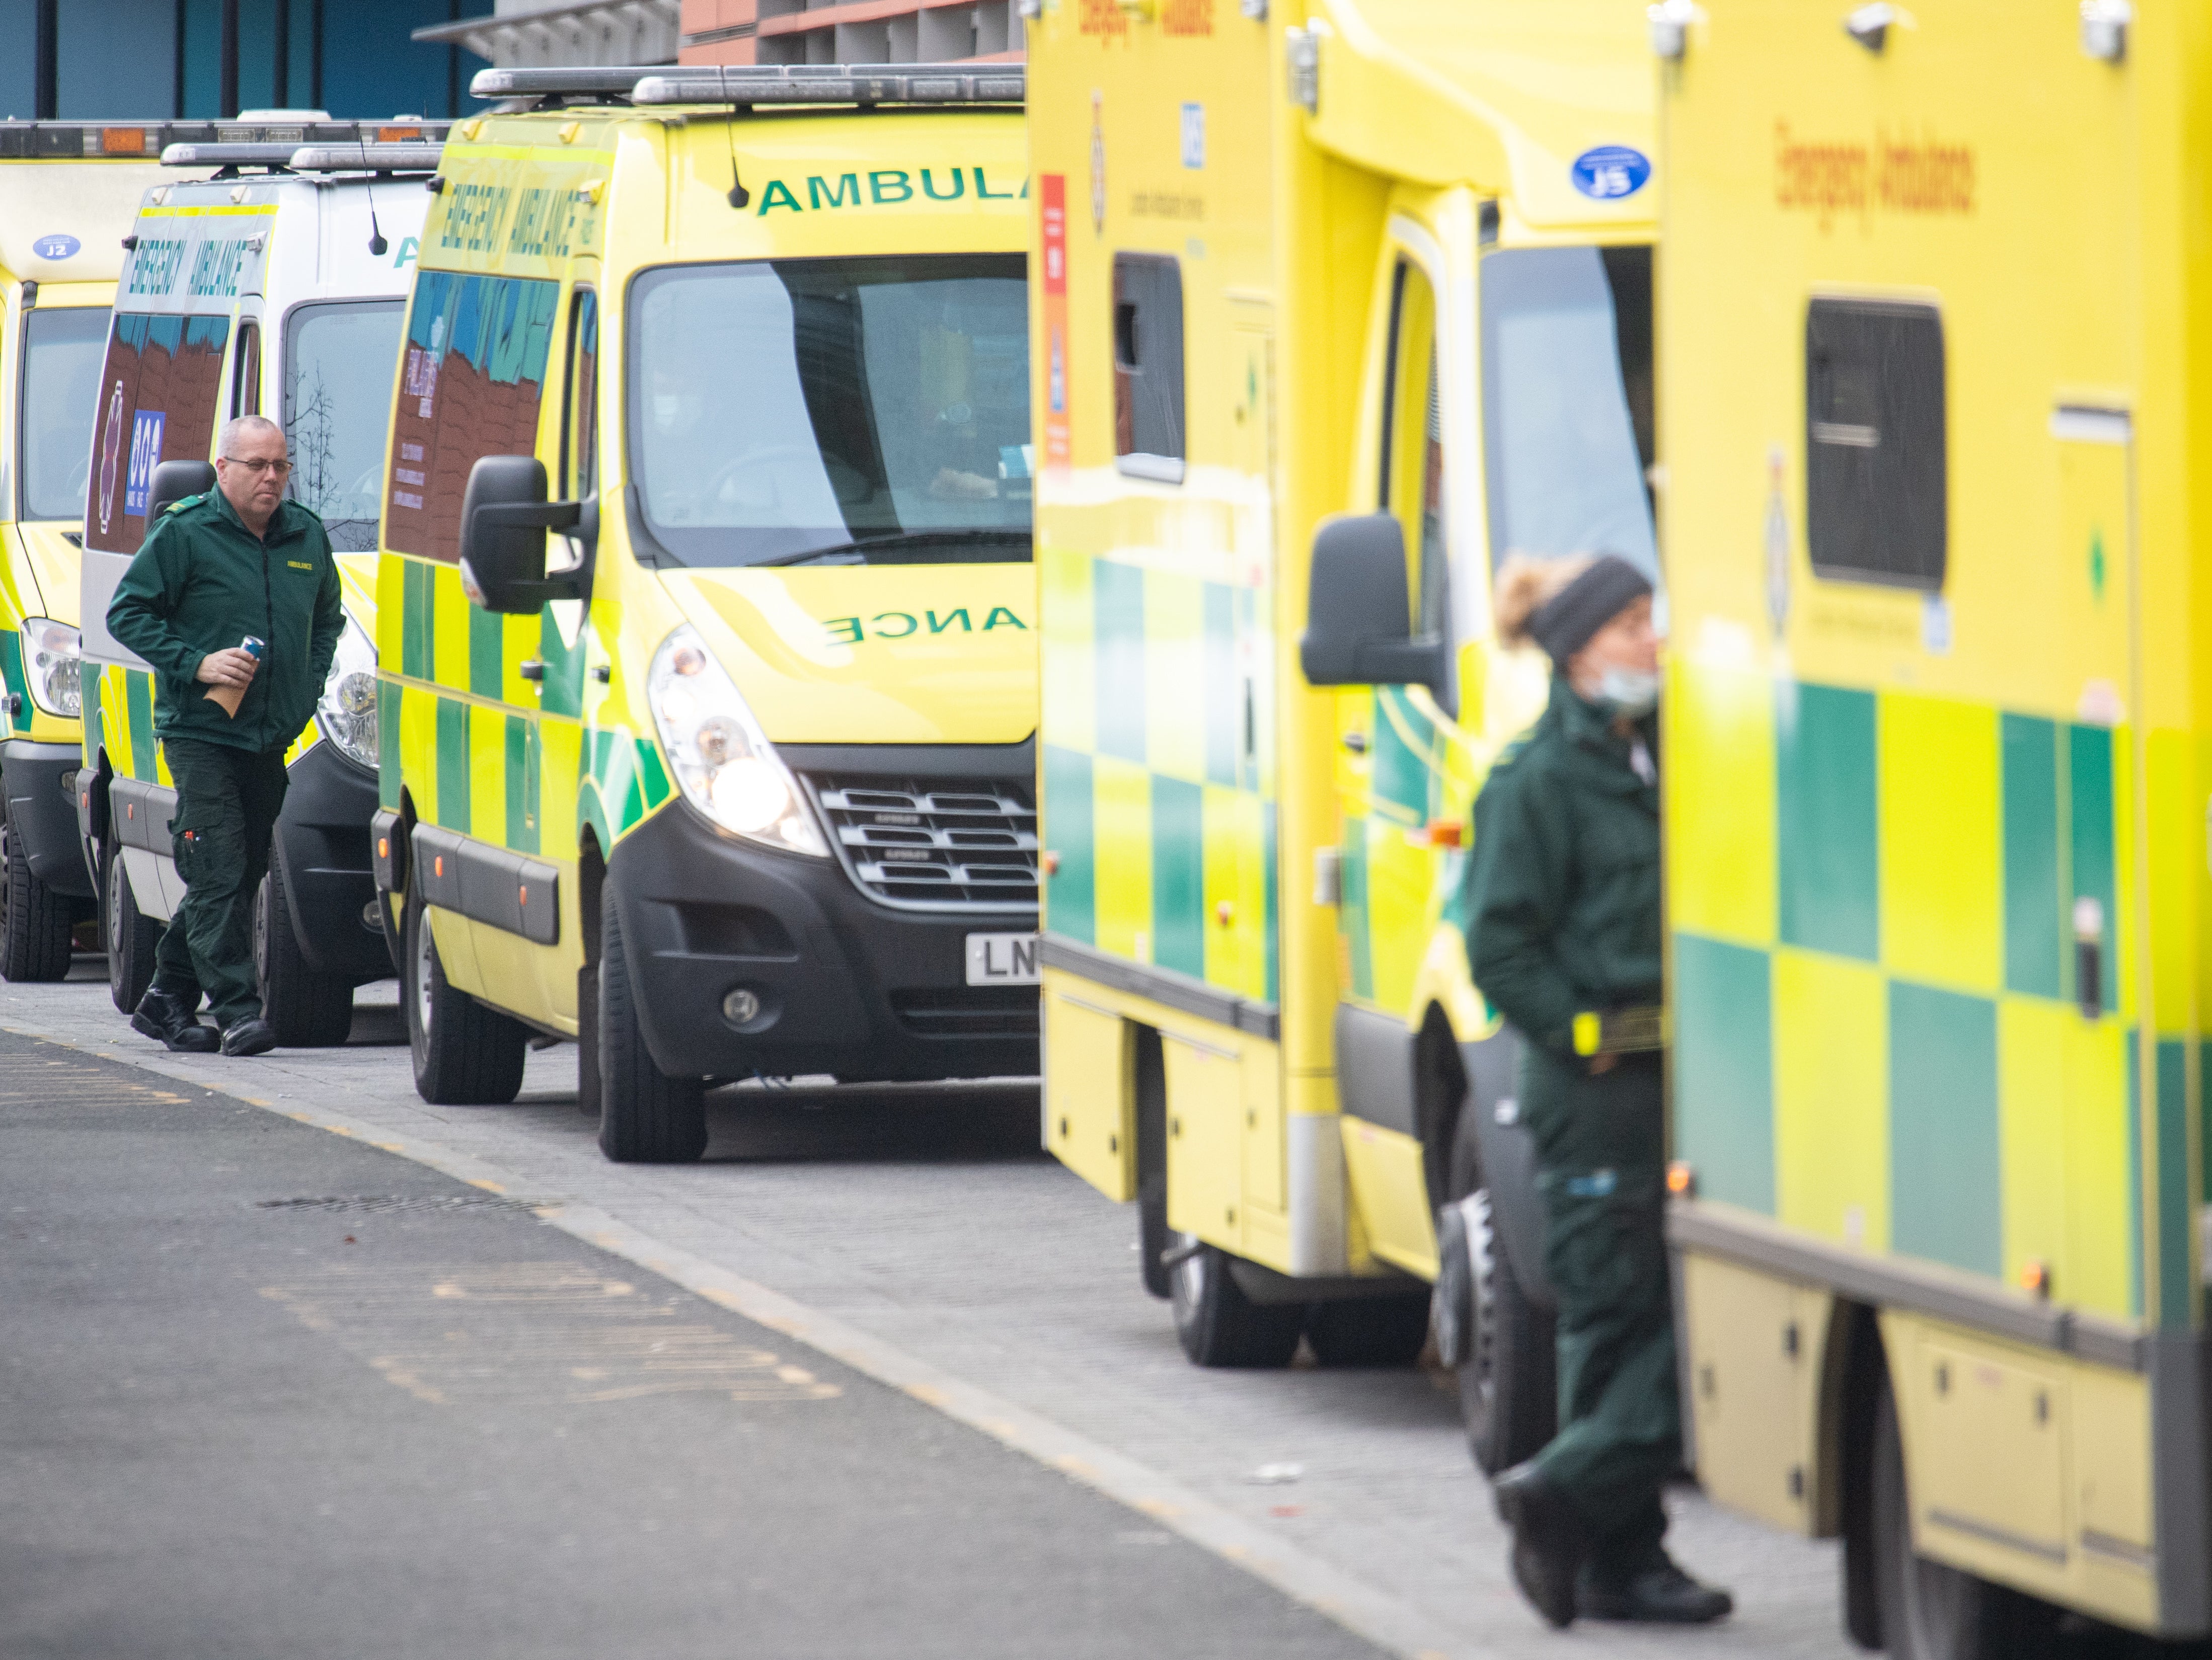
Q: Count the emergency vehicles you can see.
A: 5